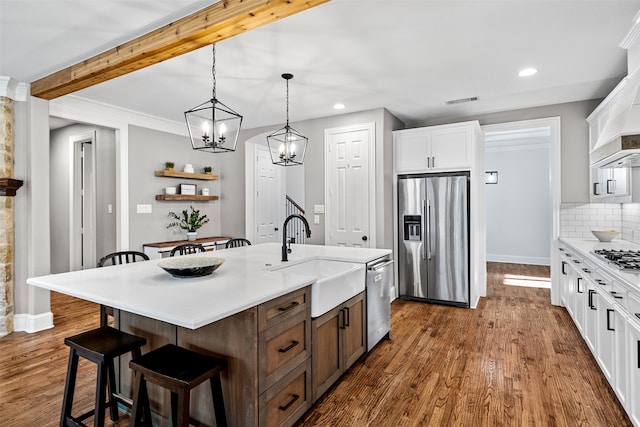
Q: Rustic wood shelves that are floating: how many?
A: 2